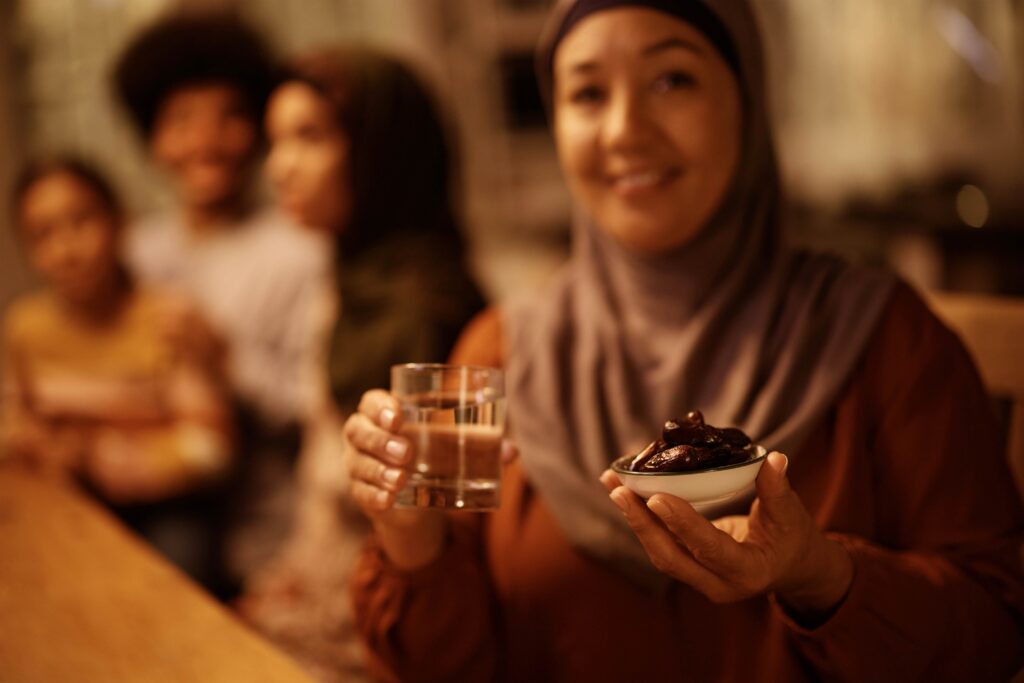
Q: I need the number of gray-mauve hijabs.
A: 1